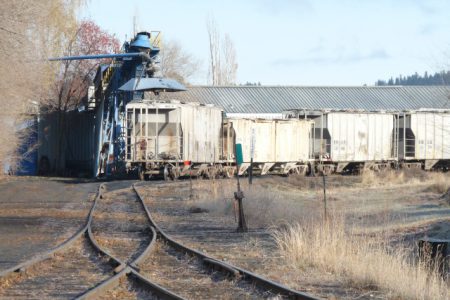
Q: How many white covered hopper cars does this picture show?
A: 4